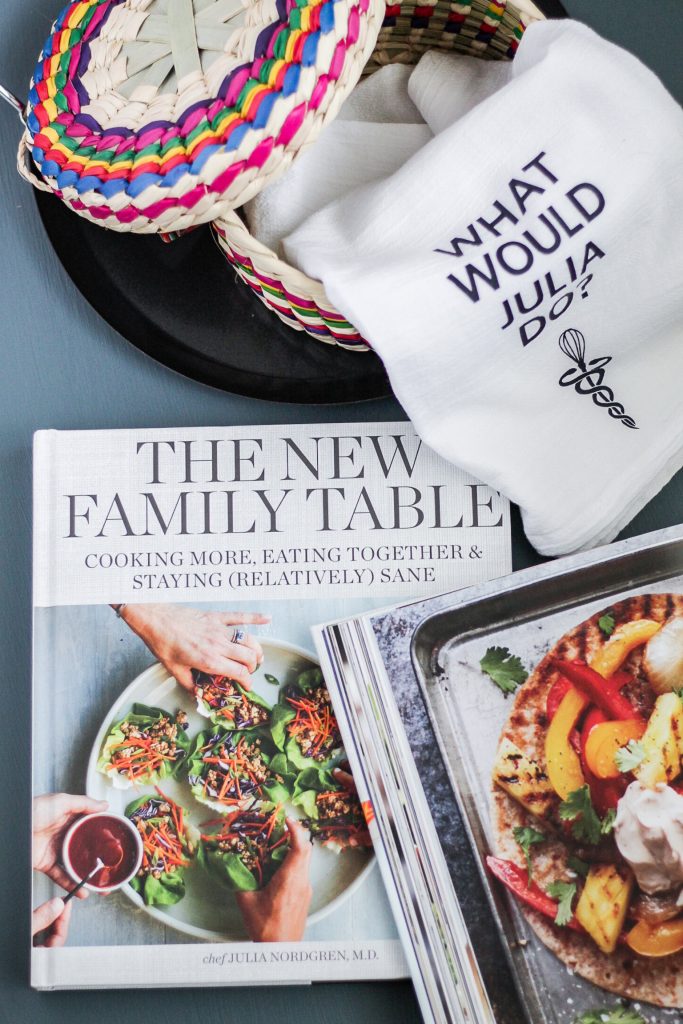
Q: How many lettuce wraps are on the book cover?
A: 7